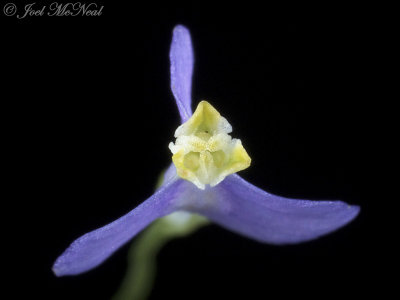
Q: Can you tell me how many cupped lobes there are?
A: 3